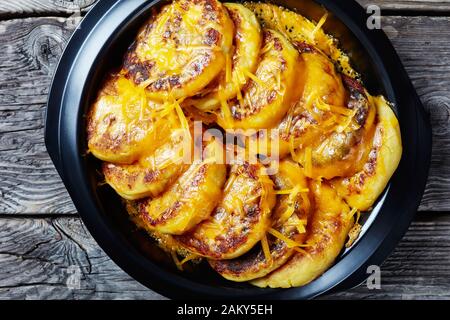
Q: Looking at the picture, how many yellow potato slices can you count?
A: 12